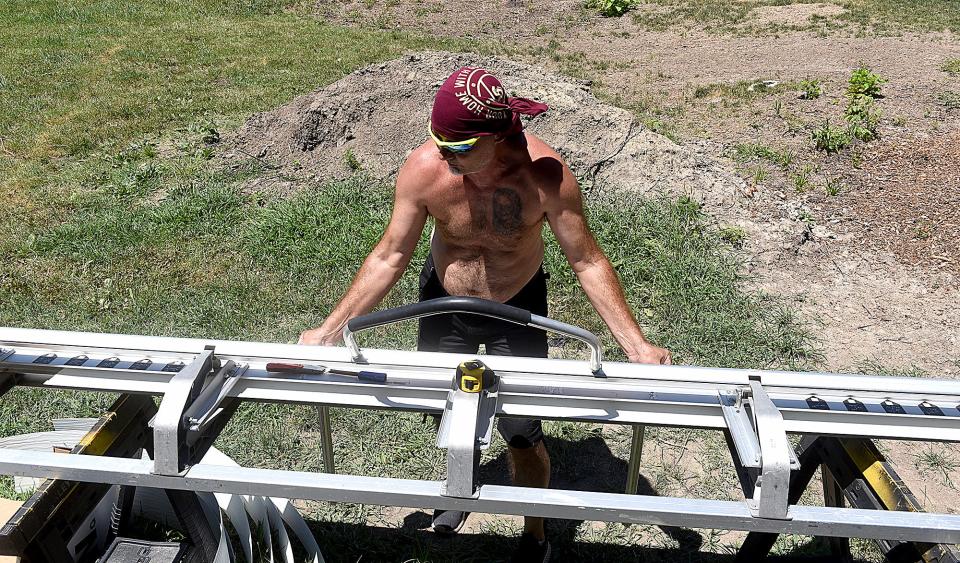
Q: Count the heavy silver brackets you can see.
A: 3